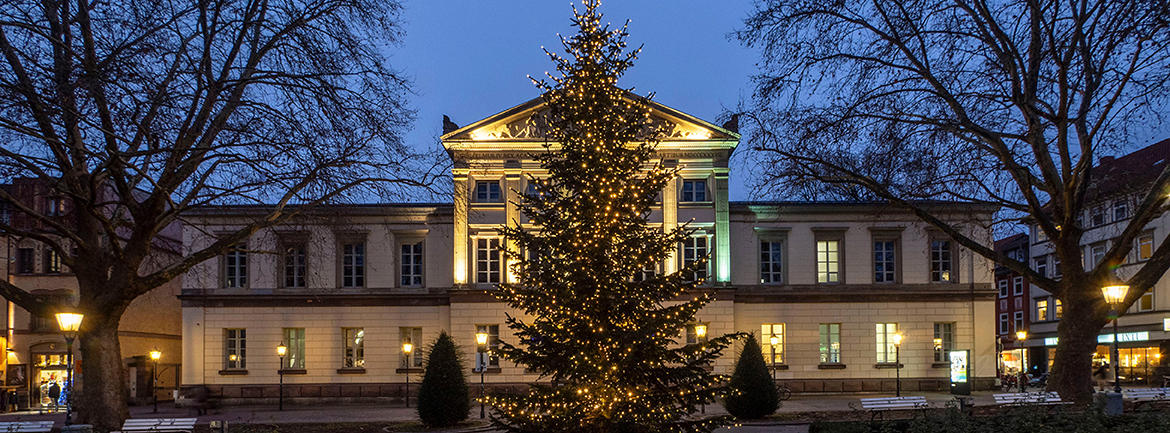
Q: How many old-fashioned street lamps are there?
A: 10